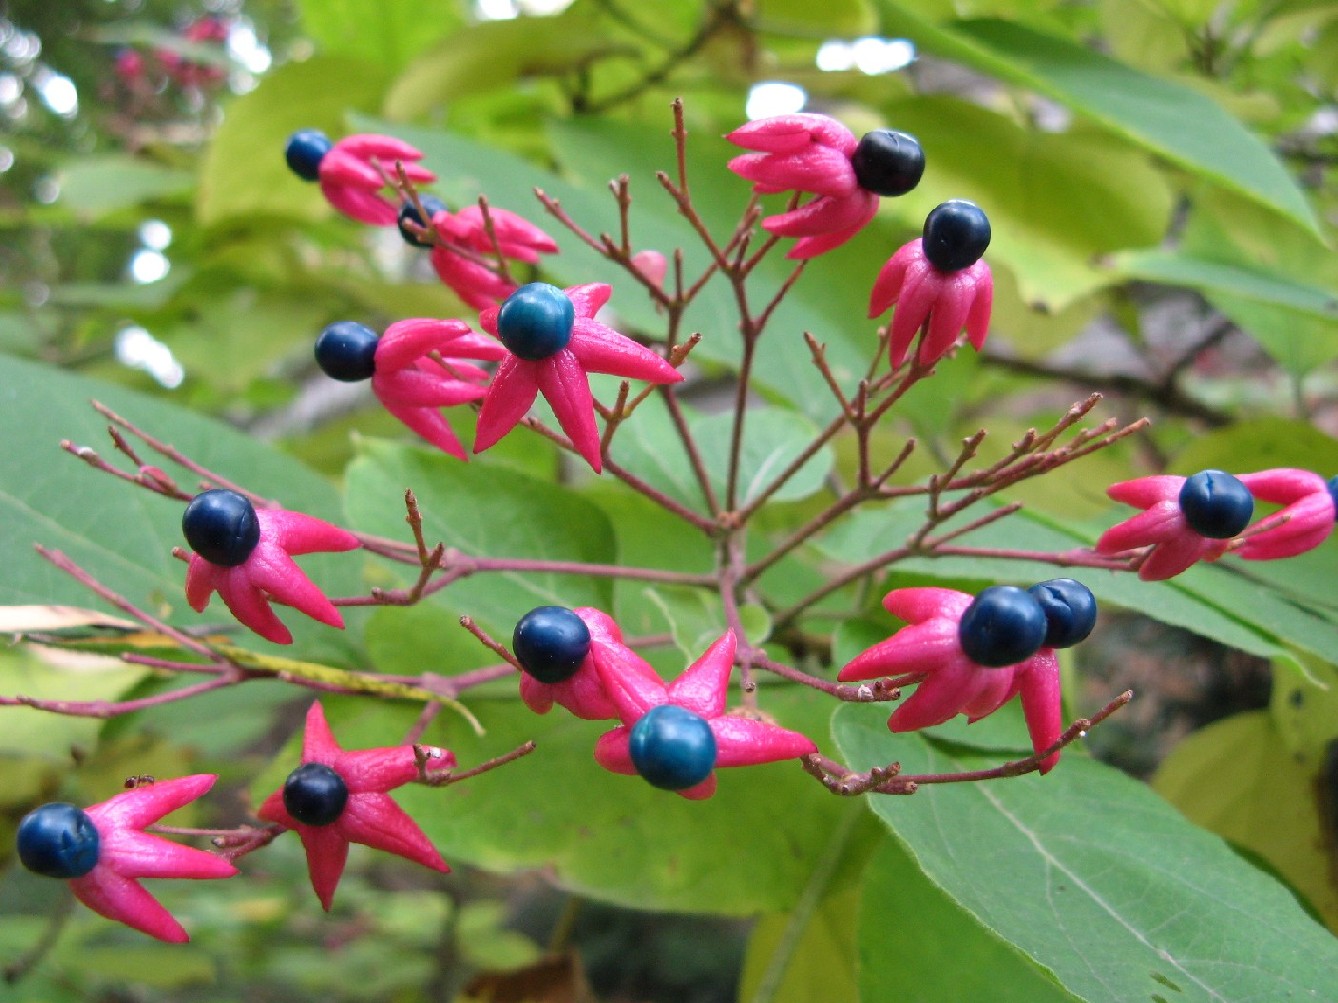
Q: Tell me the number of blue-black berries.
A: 15